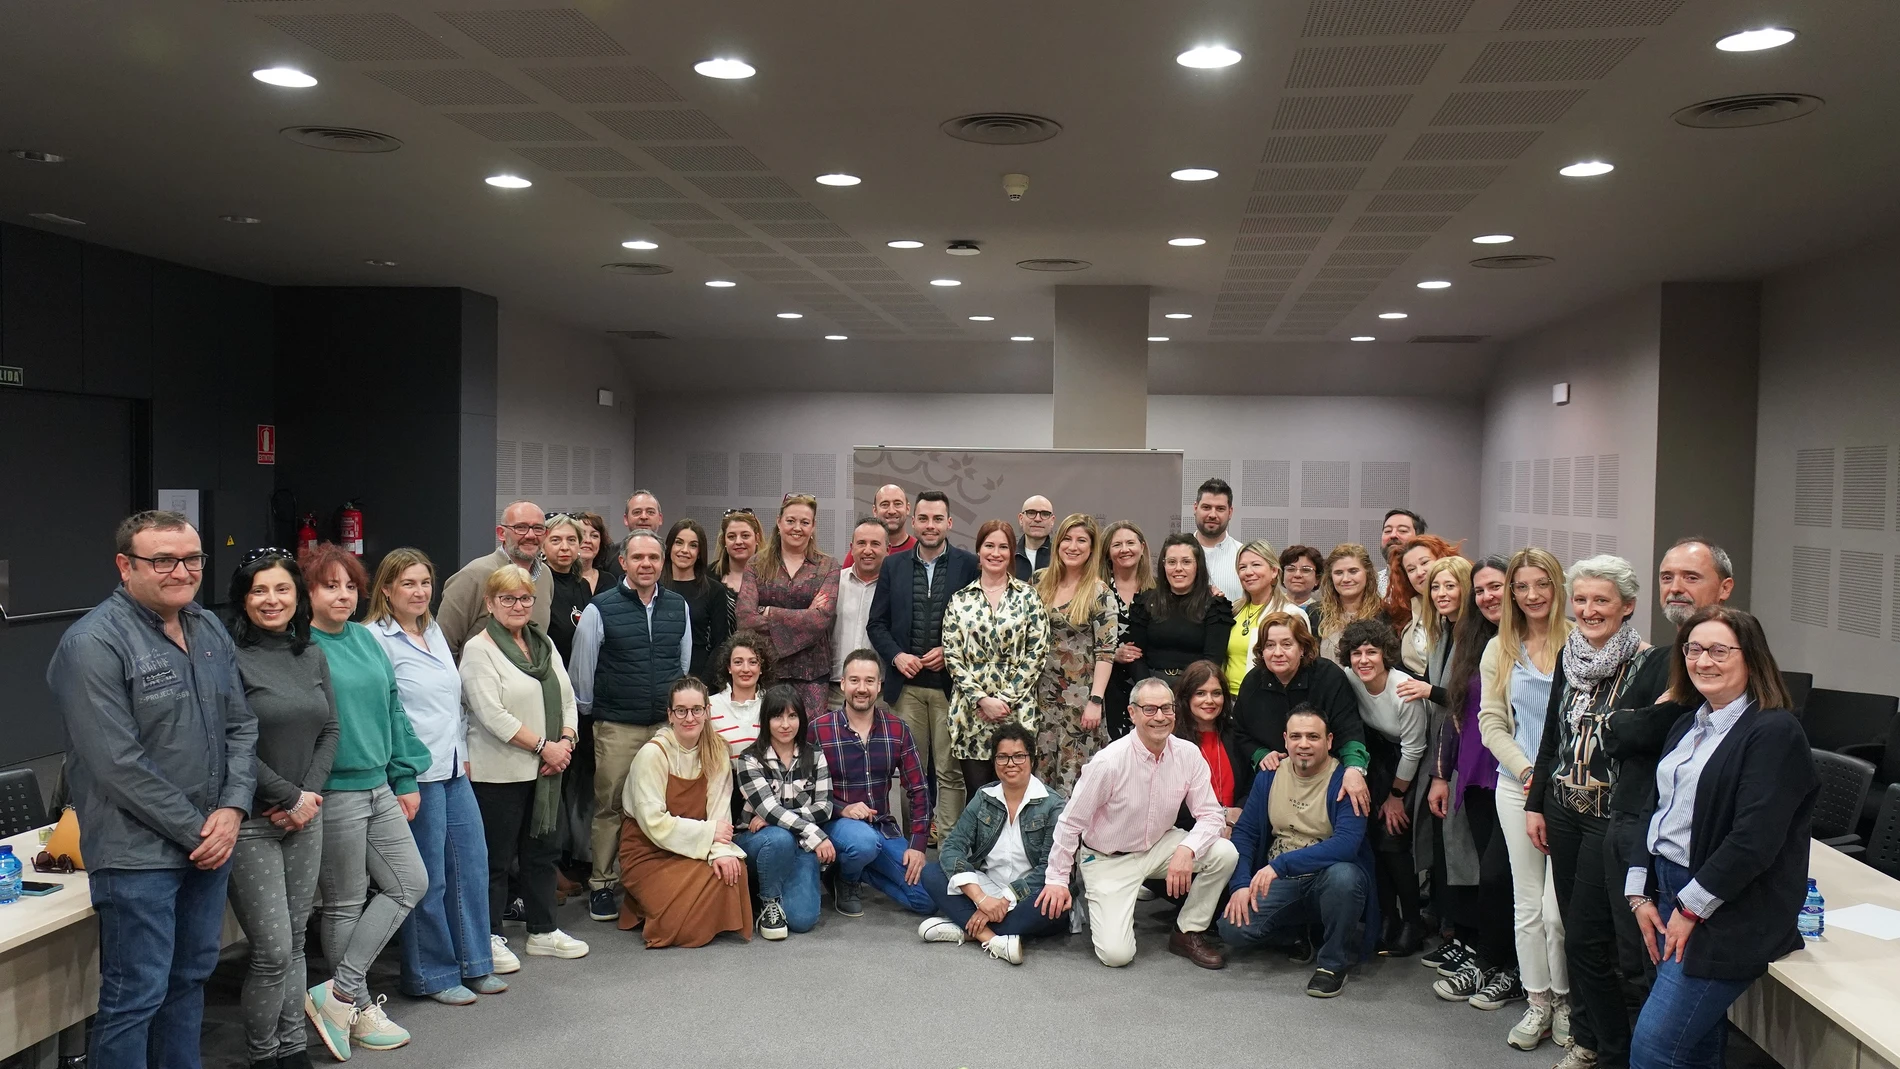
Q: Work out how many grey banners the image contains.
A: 1